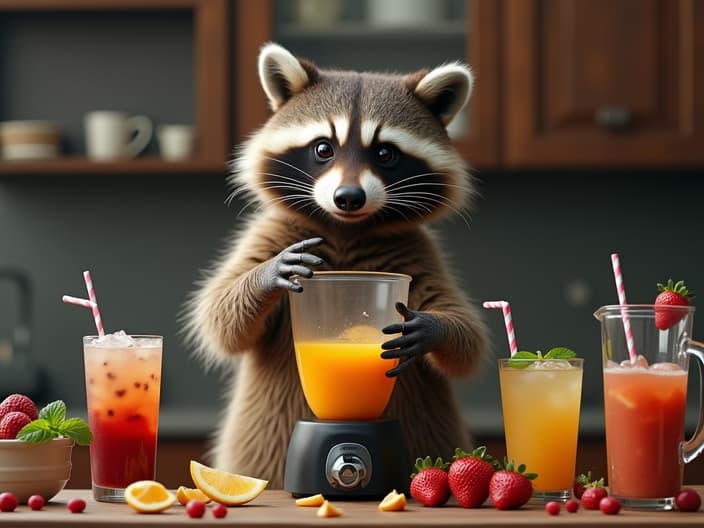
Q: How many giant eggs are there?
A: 0